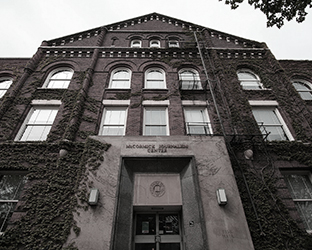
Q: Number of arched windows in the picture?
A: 10